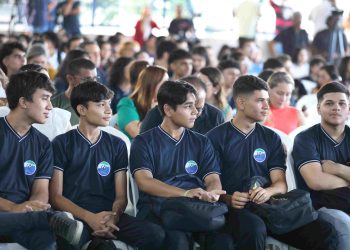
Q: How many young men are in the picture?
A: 5